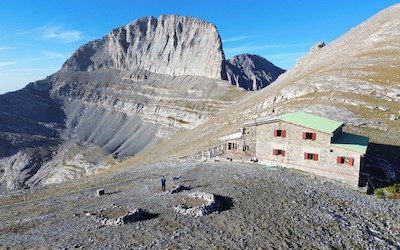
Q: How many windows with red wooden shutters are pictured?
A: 5